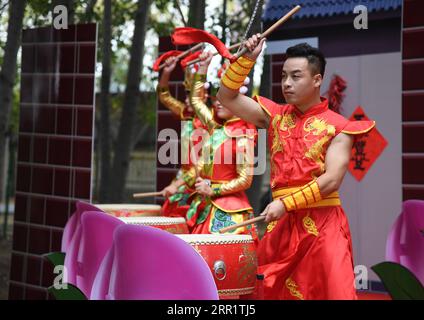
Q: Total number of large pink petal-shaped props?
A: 4